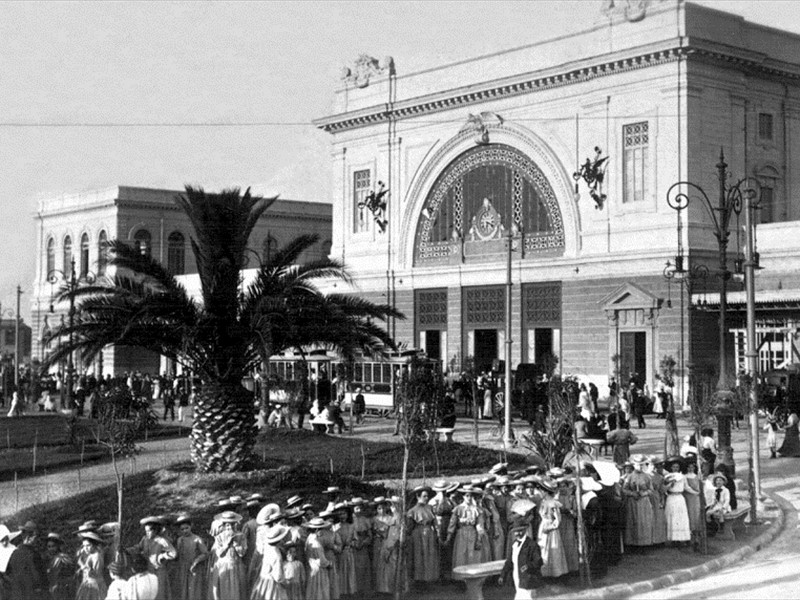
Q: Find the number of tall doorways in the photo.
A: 4